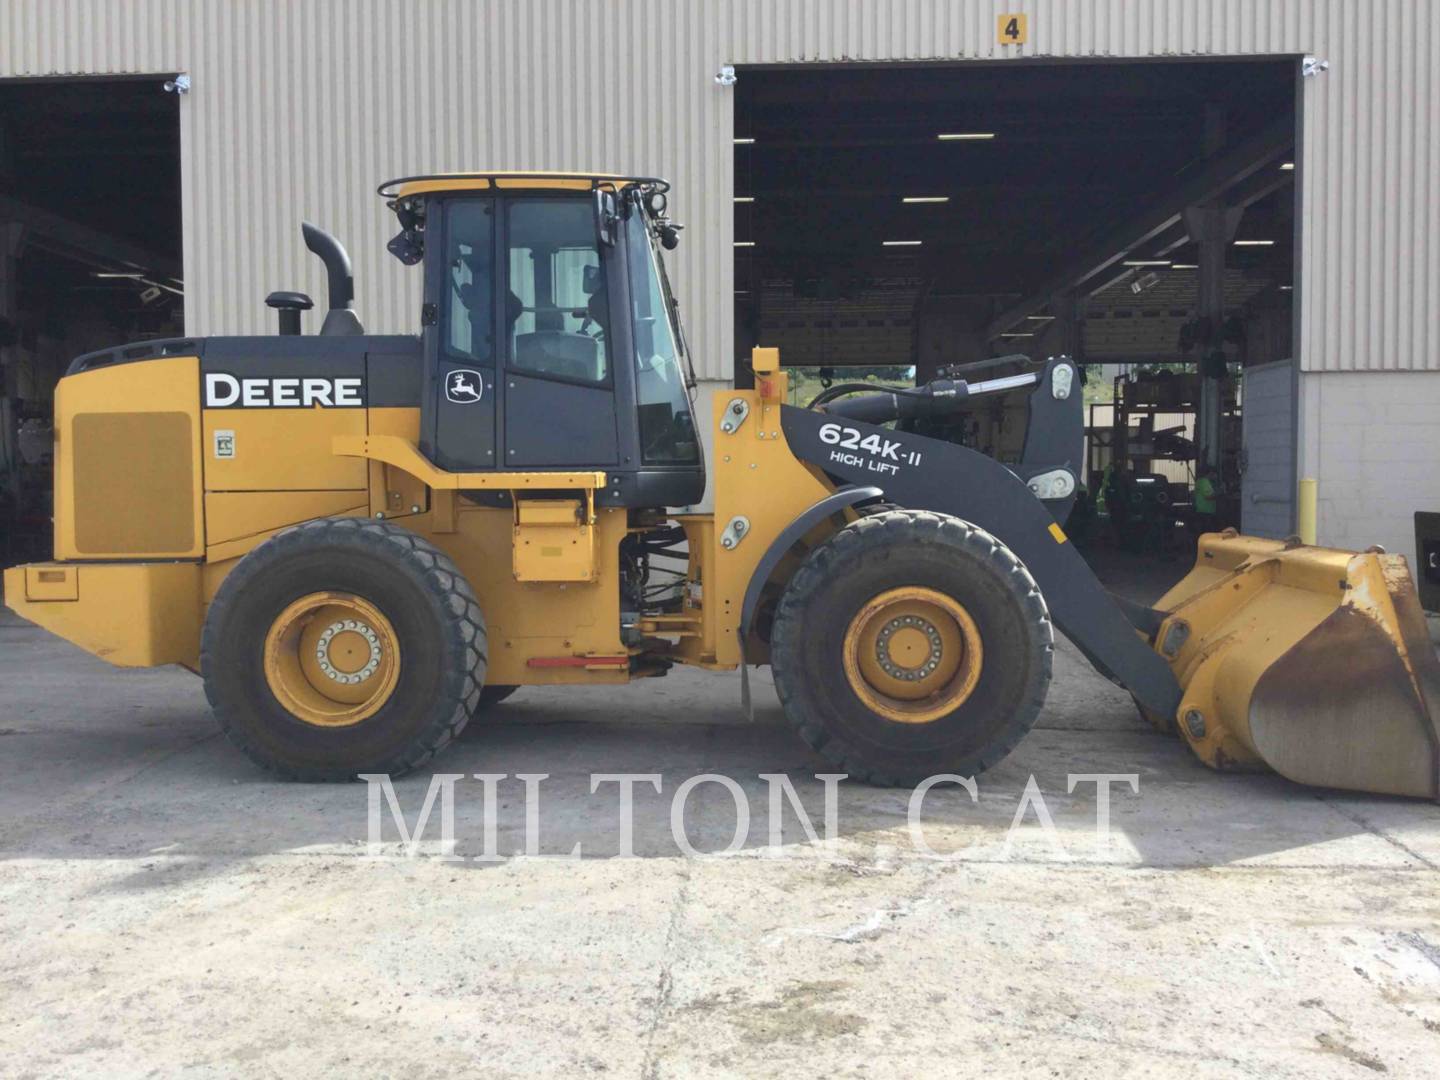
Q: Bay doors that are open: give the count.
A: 2